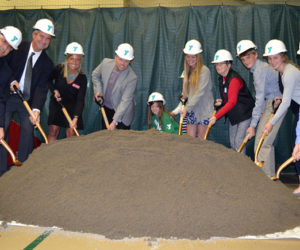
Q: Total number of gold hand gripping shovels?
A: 9